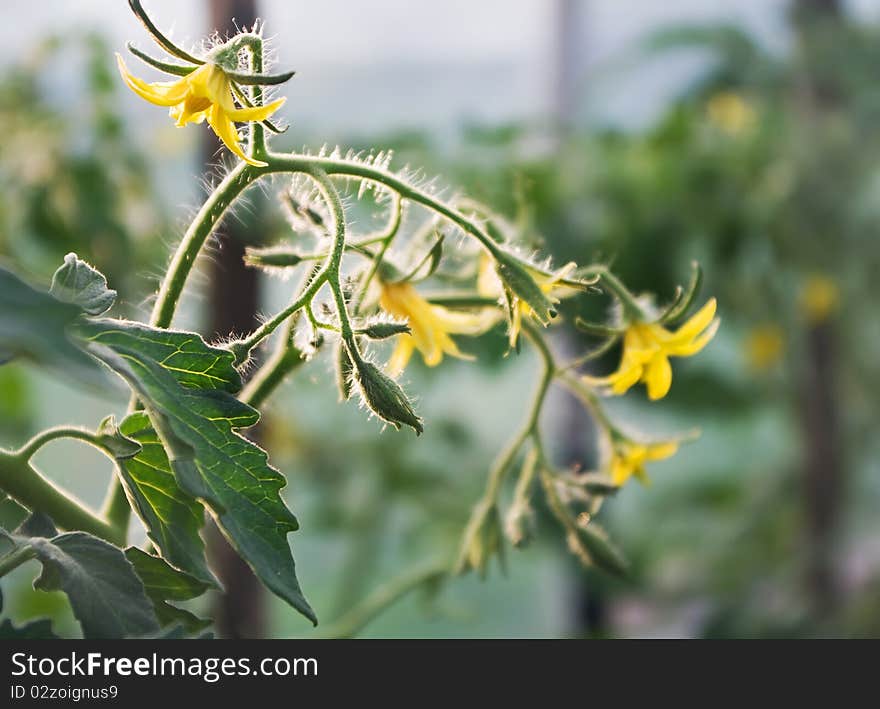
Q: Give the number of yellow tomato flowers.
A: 5